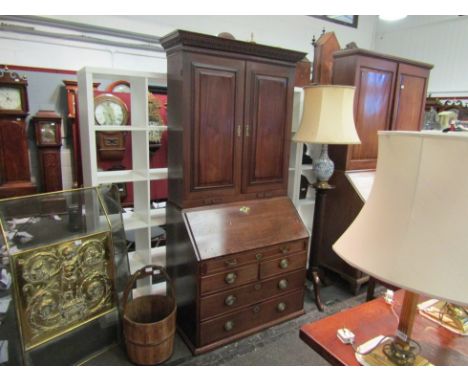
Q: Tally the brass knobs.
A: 6